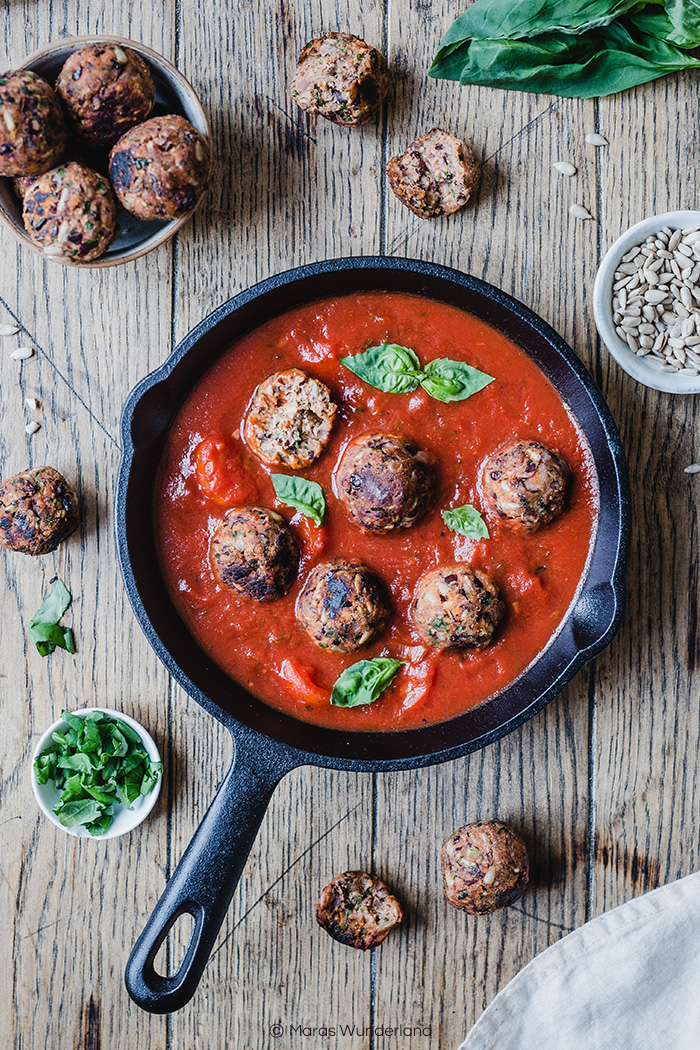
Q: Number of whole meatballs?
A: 11